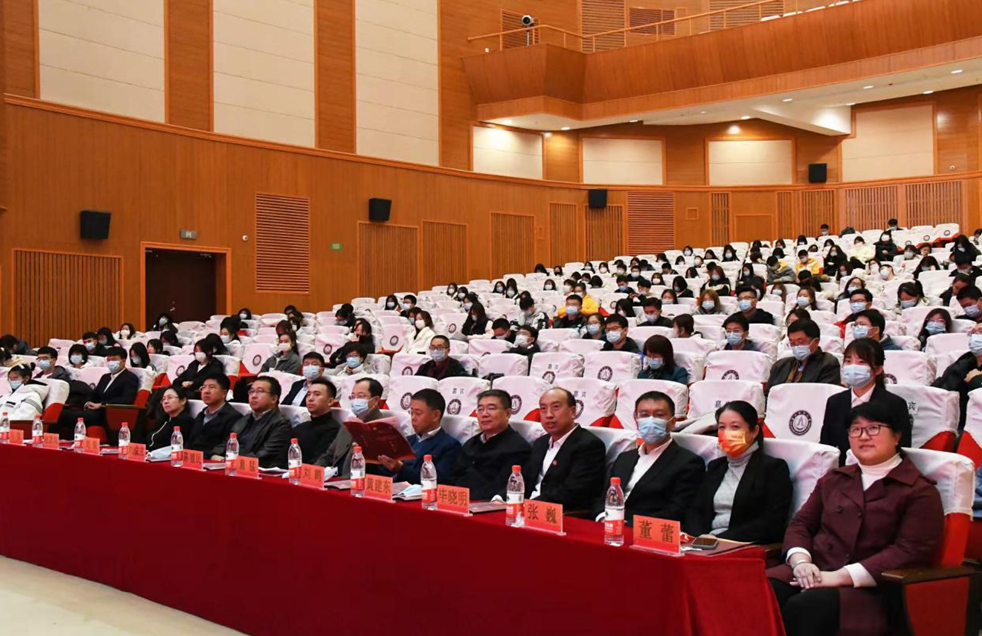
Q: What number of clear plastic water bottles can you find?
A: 11